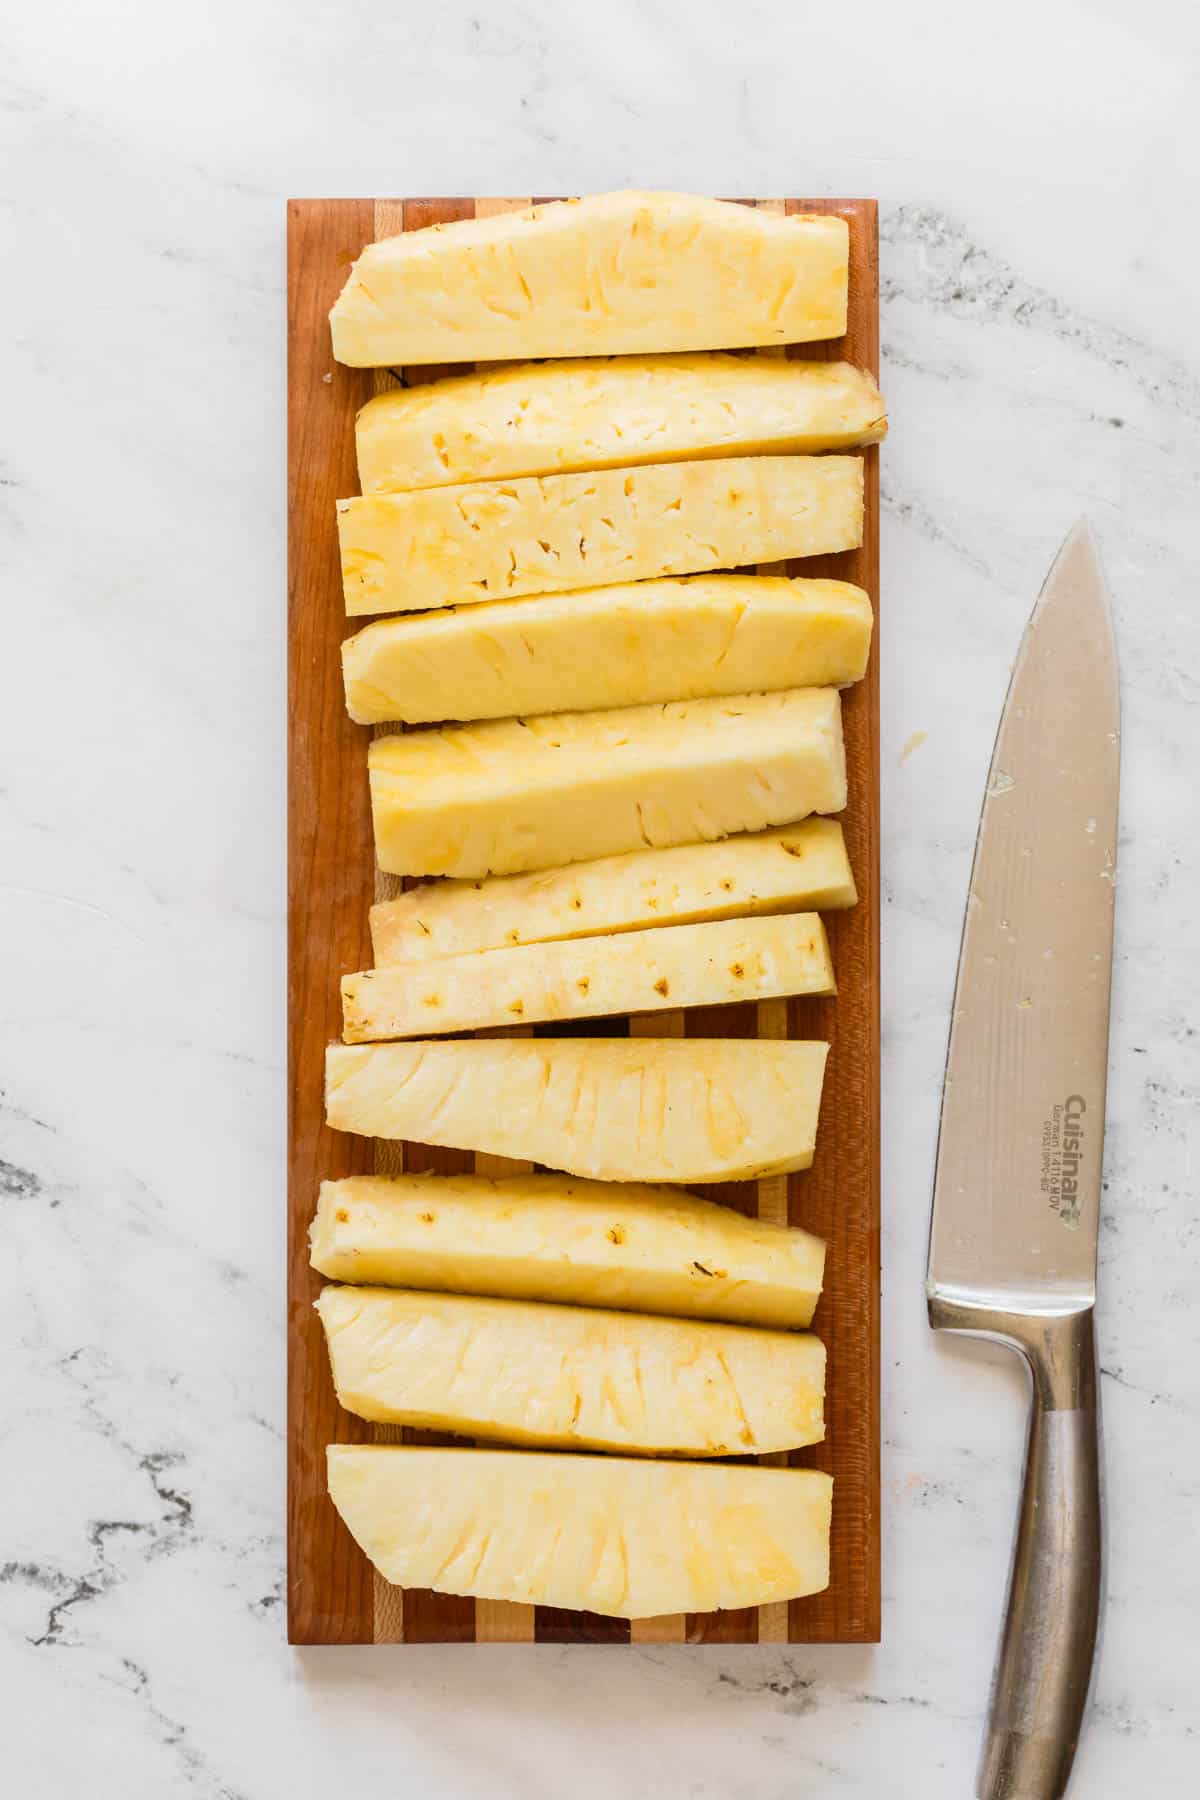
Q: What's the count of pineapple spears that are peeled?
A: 11